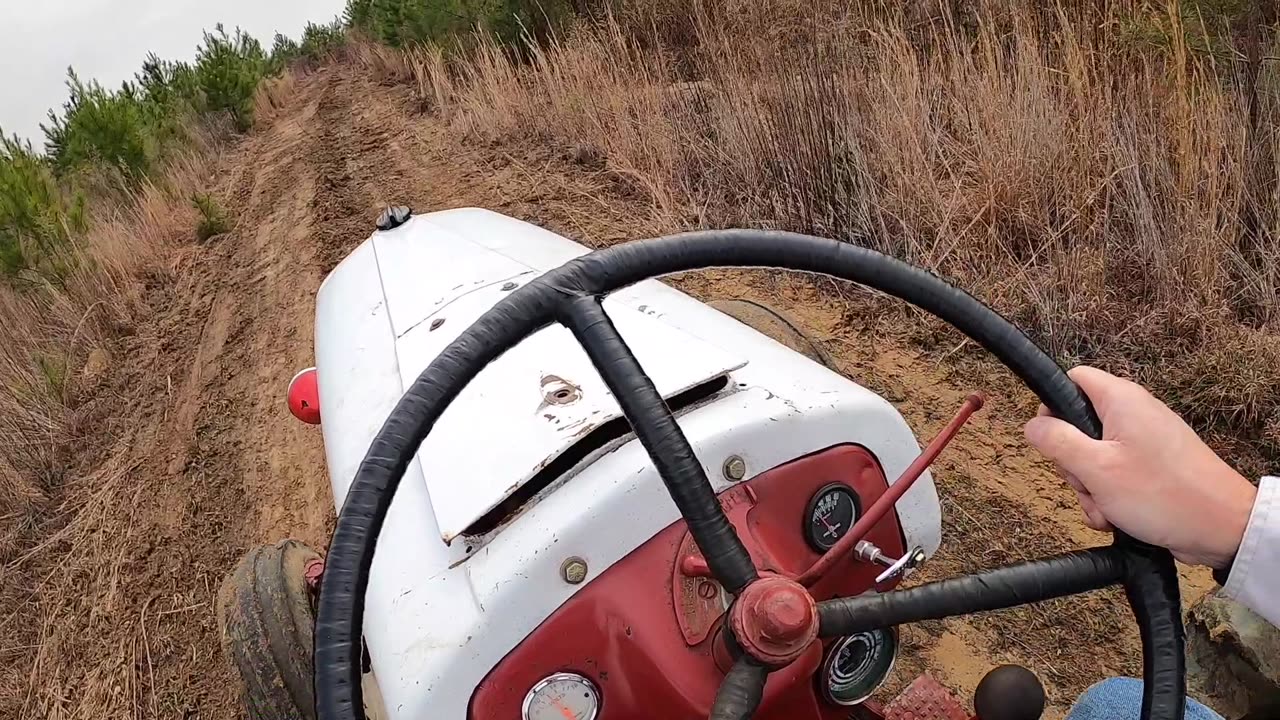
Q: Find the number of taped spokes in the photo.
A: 3